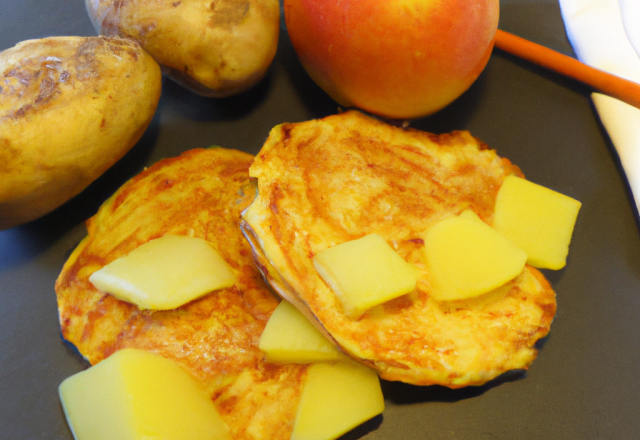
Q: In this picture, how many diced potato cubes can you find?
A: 7